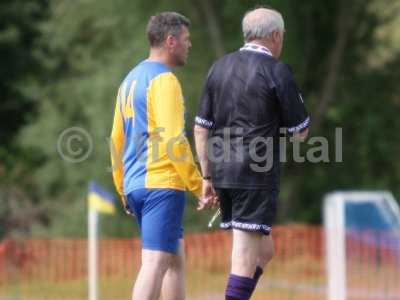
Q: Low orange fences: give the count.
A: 1